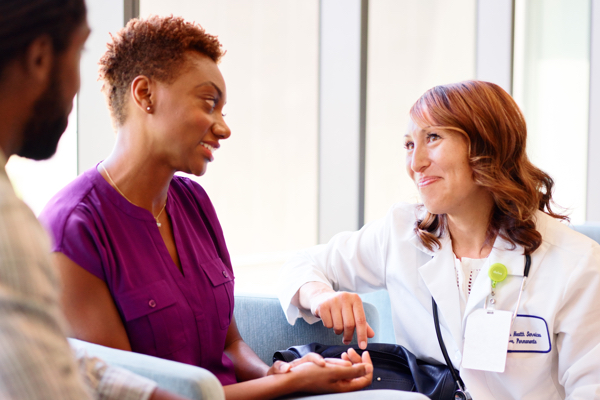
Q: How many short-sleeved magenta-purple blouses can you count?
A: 1